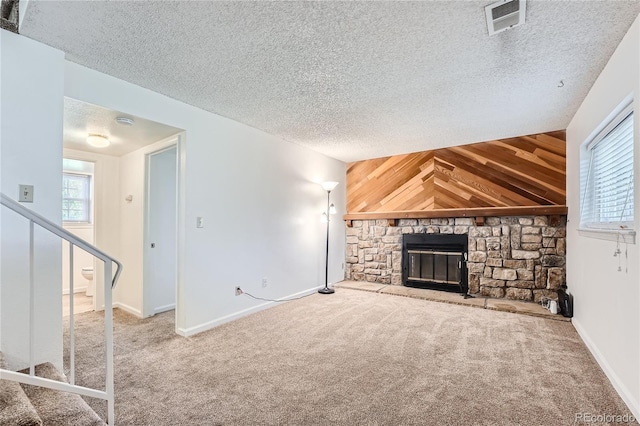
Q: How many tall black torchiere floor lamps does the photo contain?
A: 1